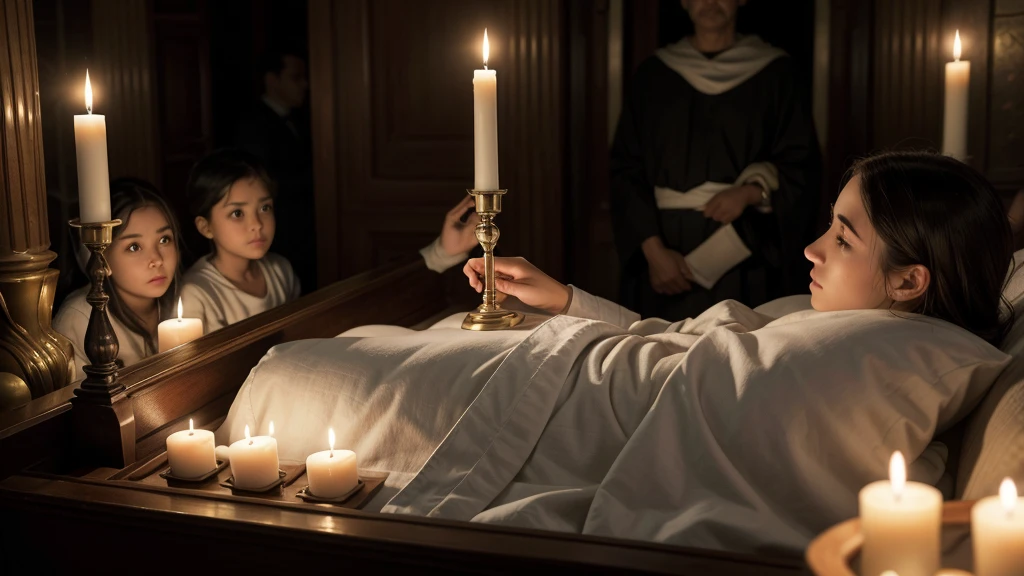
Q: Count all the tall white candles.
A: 3